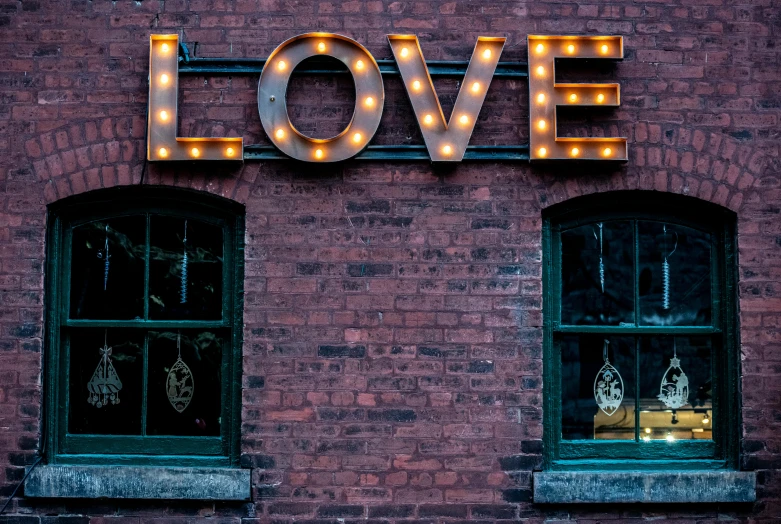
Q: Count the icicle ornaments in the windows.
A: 4